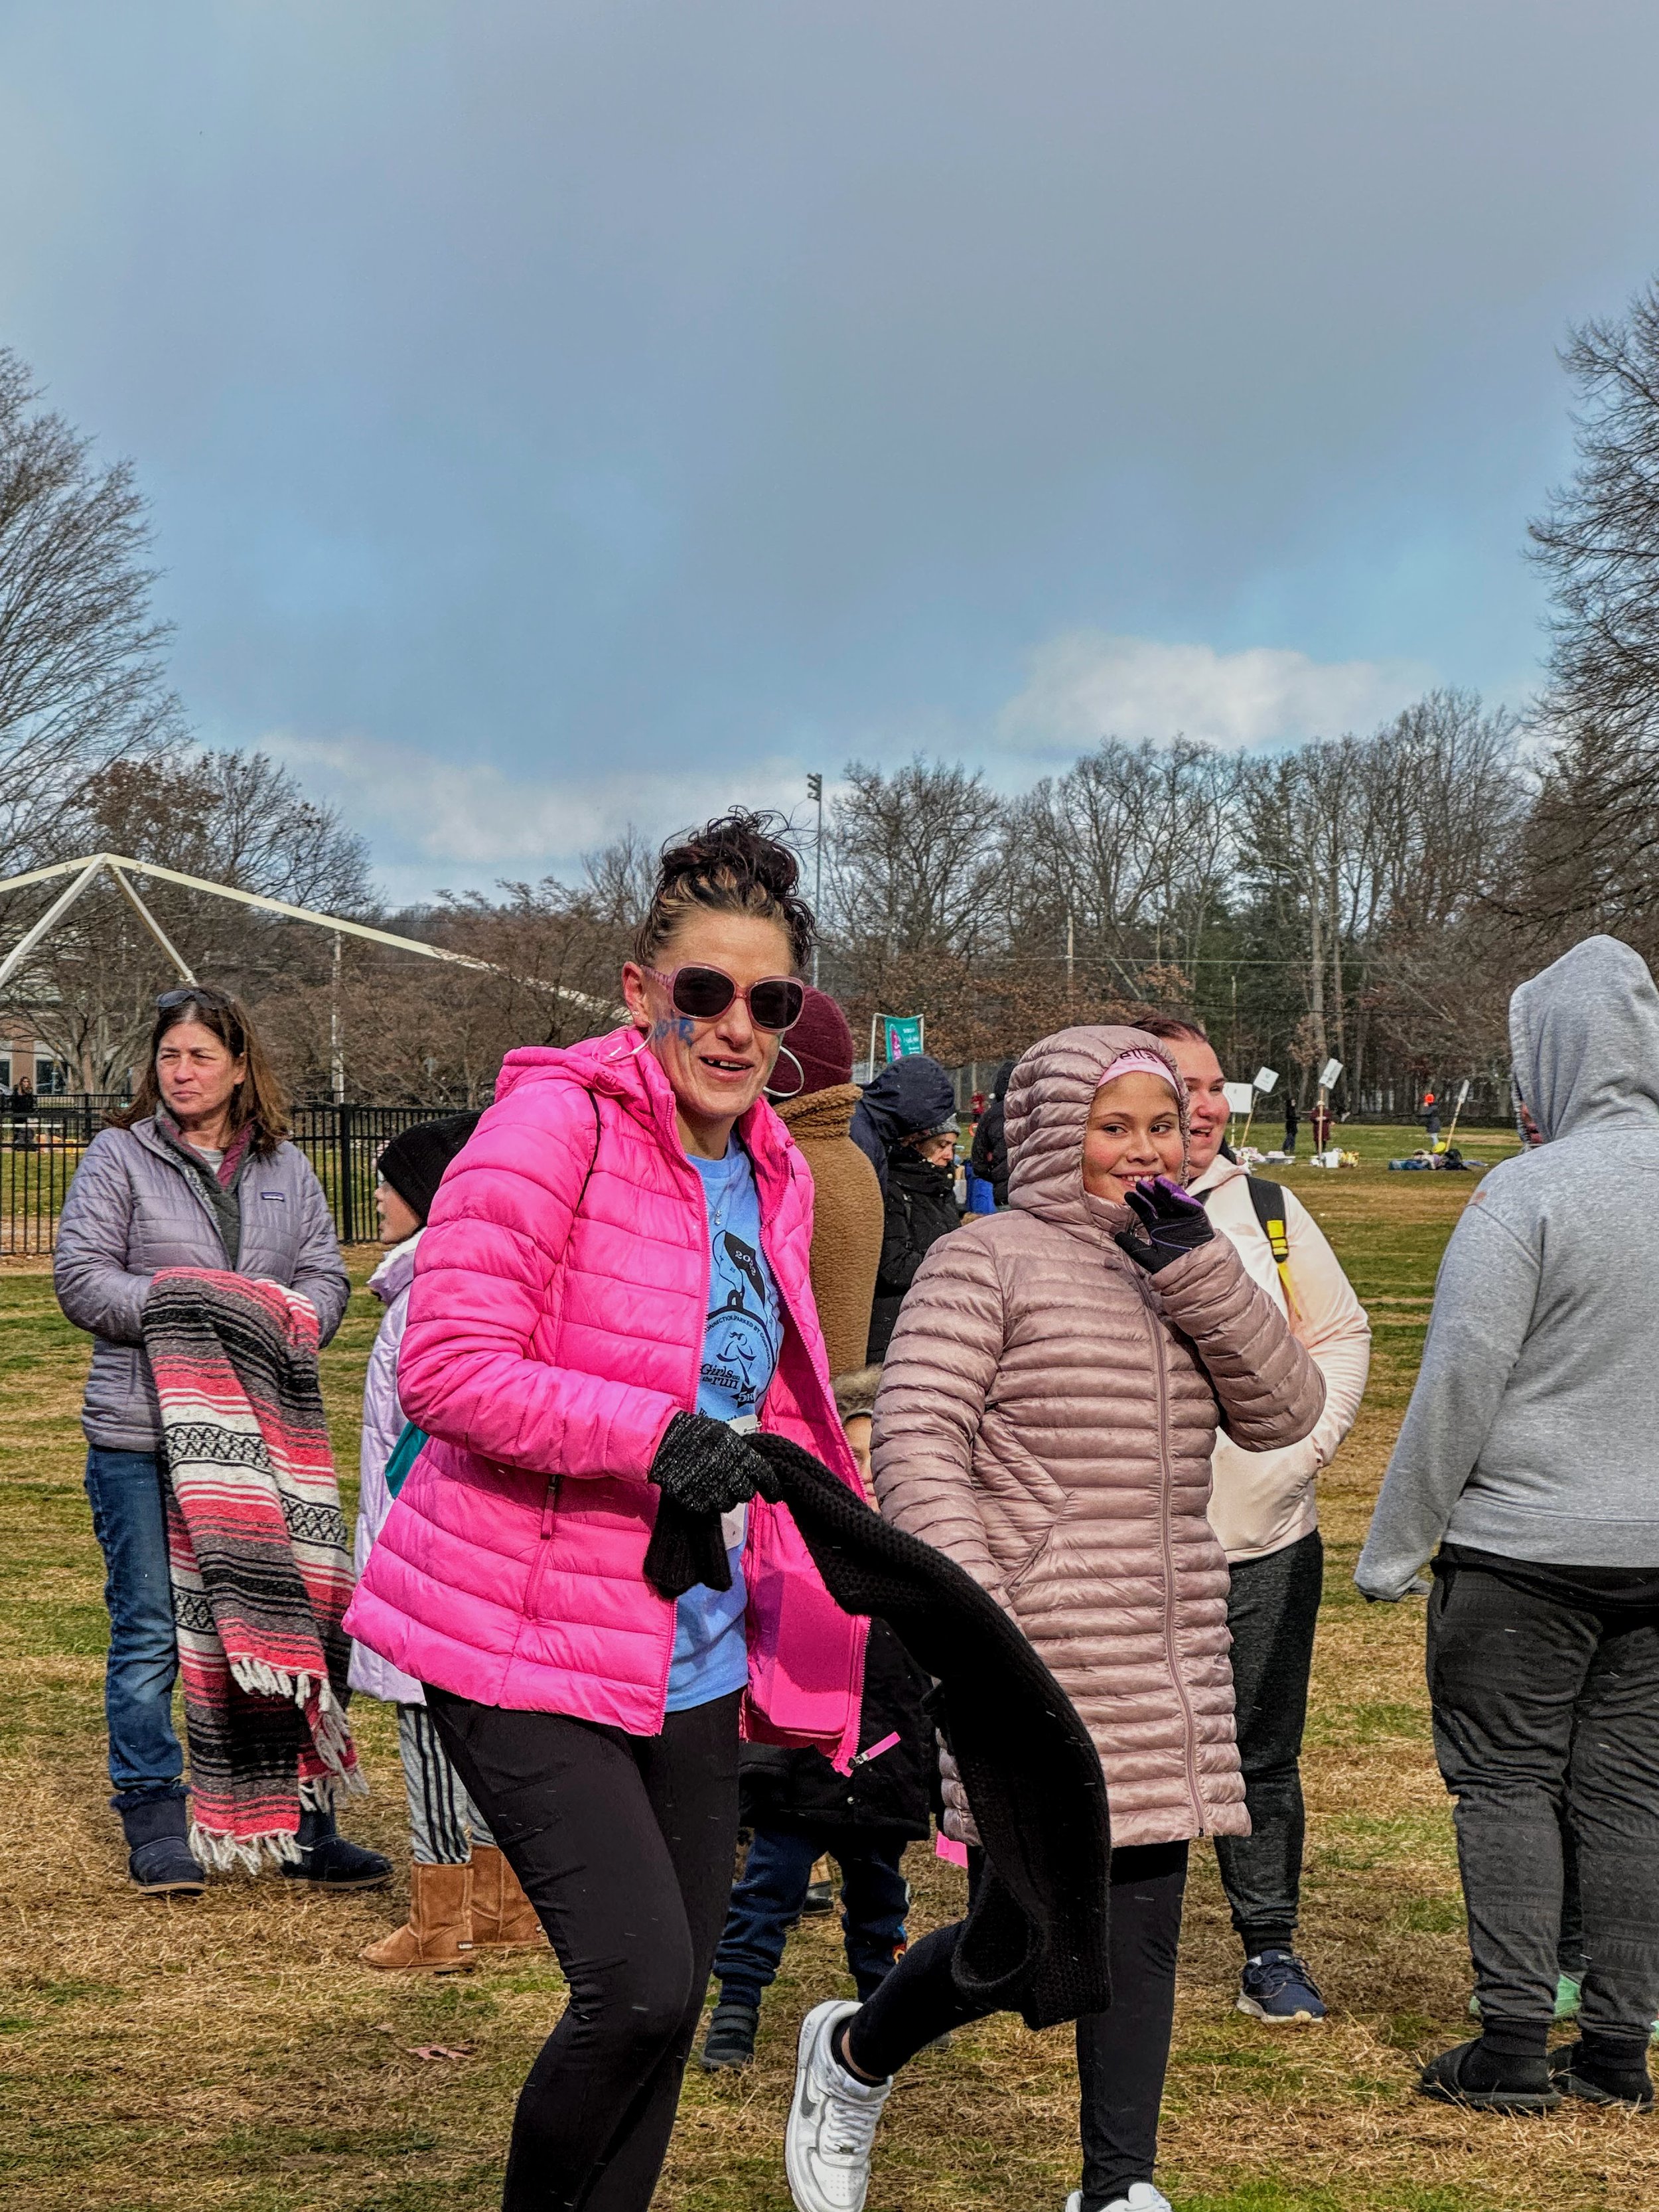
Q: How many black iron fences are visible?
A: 1